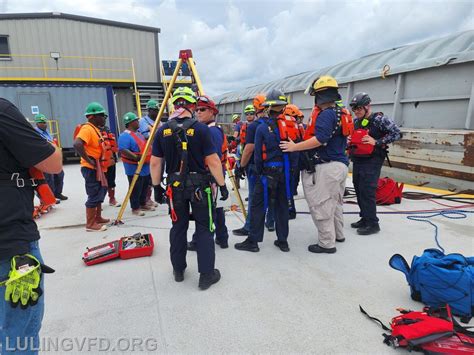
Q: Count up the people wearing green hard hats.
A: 4